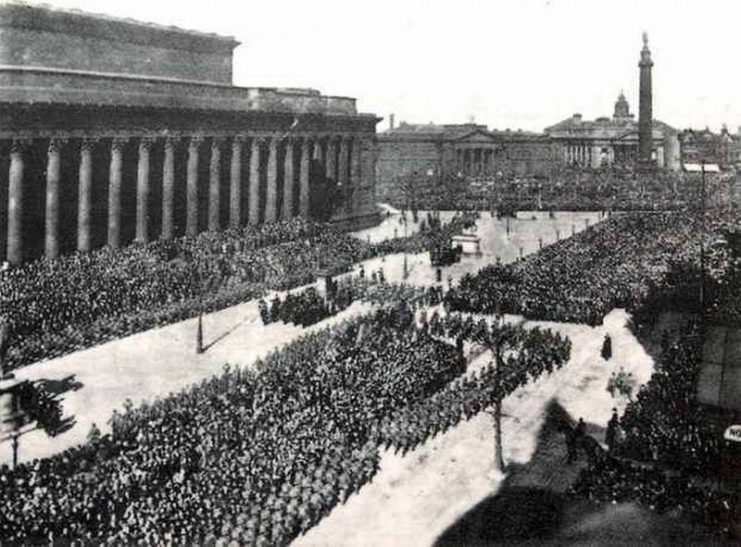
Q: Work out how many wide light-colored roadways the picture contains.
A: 2